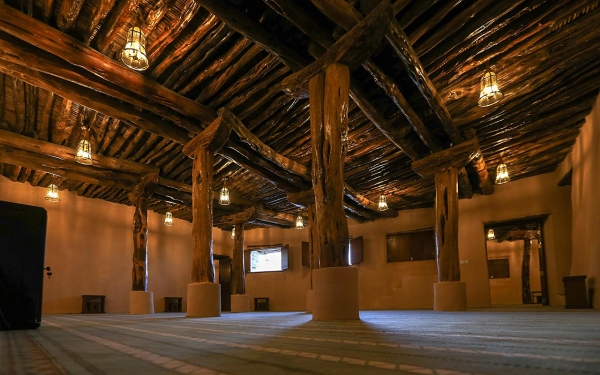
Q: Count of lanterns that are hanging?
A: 11